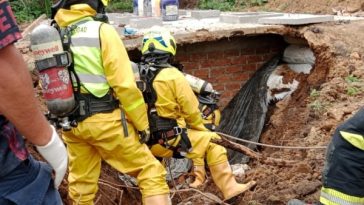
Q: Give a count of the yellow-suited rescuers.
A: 3